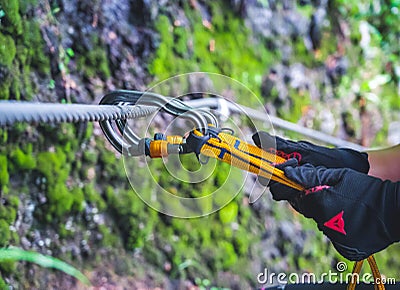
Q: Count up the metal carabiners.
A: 2